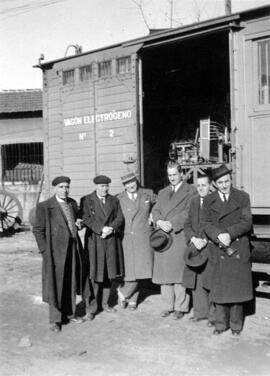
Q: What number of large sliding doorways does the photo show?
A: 1